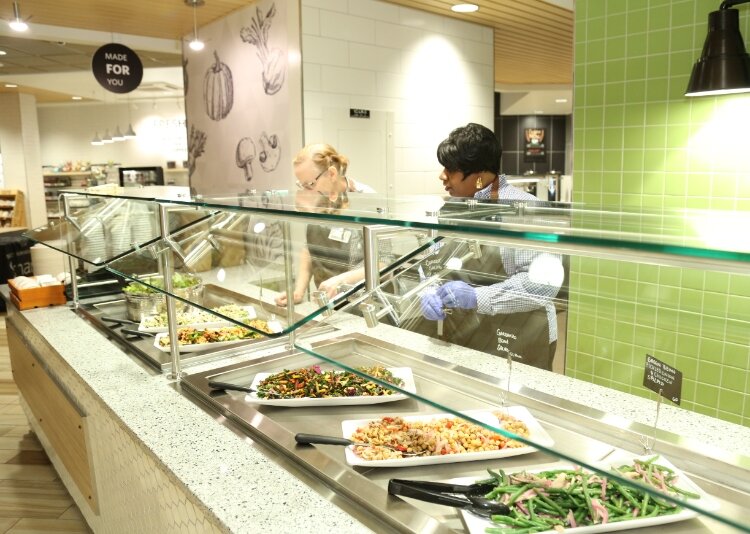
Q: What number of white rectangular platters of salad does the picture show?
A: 5